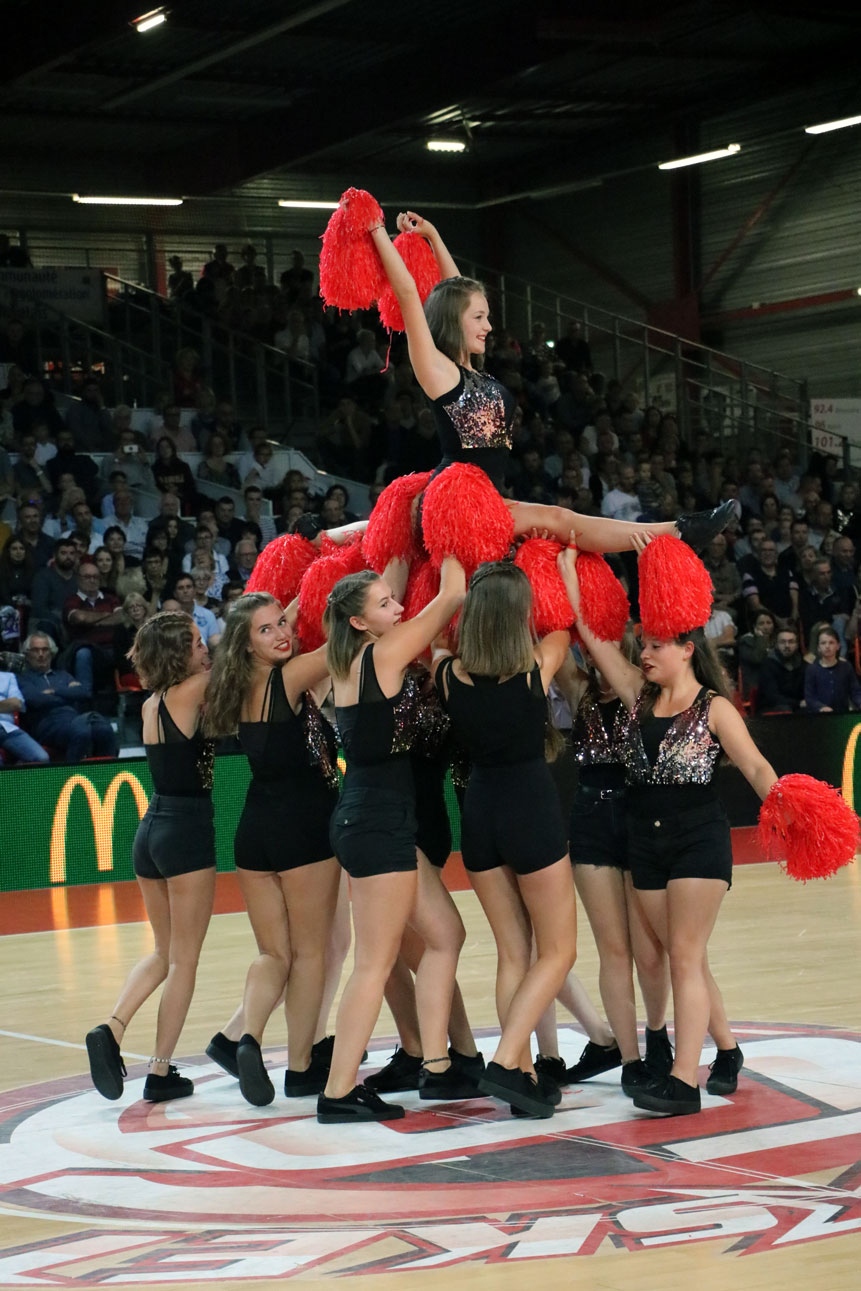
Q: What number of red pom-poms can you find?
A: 11